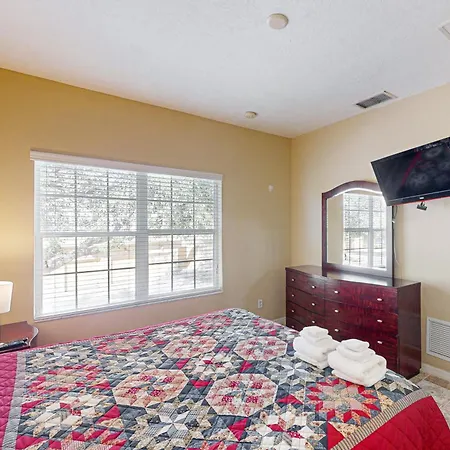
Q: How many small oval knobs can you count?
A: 13